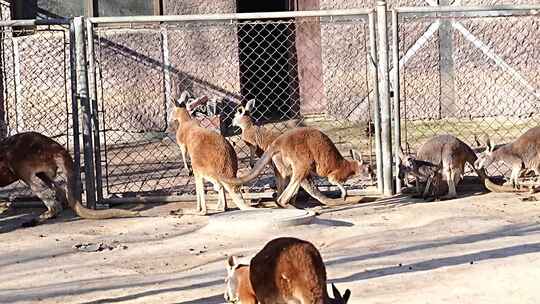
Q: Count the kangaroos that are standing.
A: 2